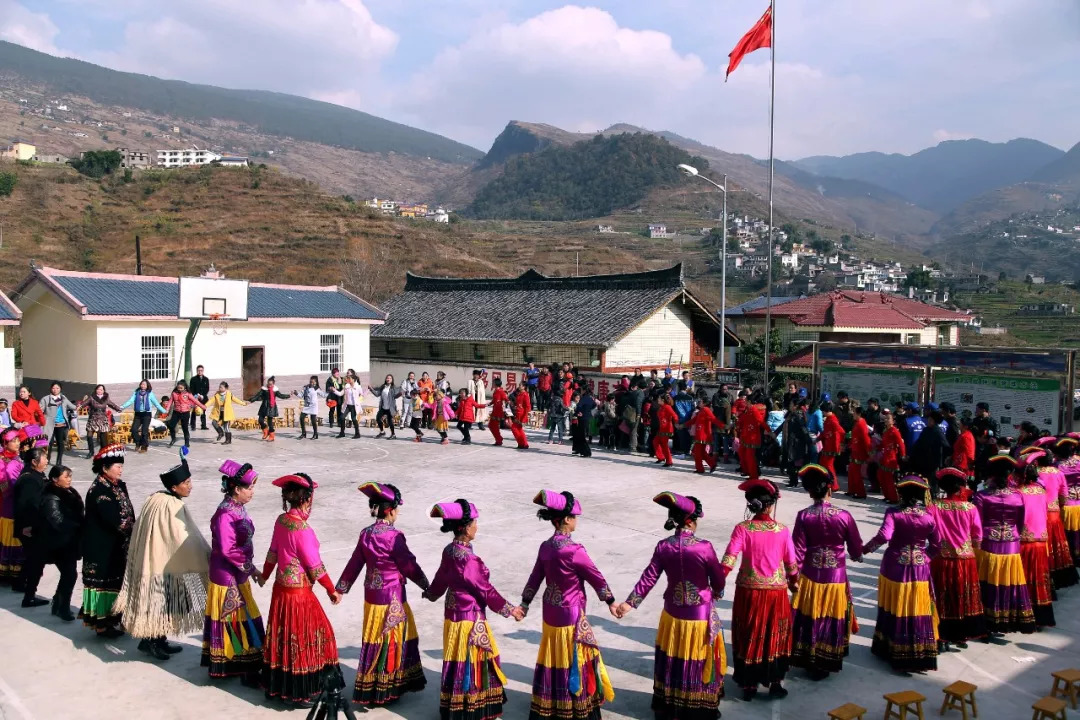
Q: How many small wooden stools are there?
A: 5